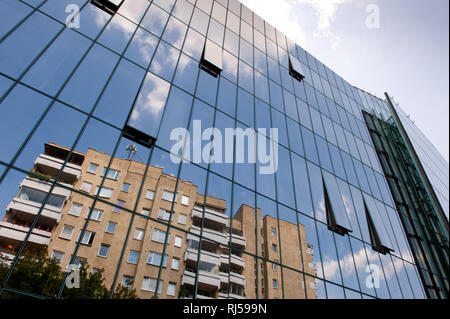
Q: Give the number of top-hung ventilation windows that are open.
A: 6